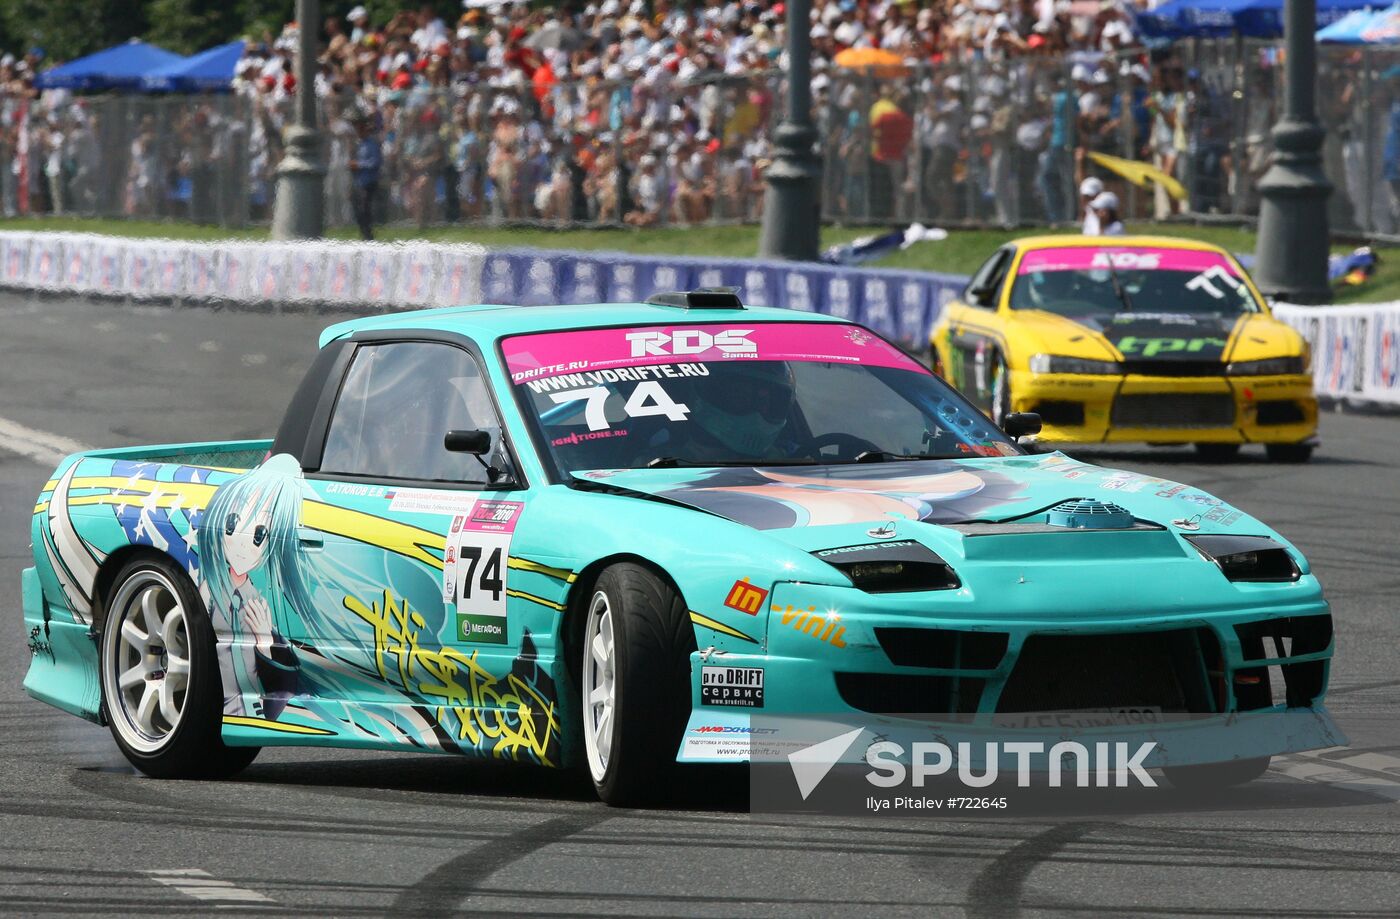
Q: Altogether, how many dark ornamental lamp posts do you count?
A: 3